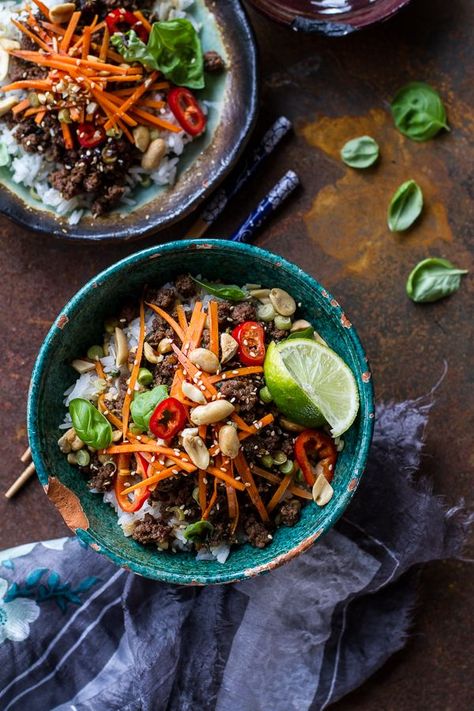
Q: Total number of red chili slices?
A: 7